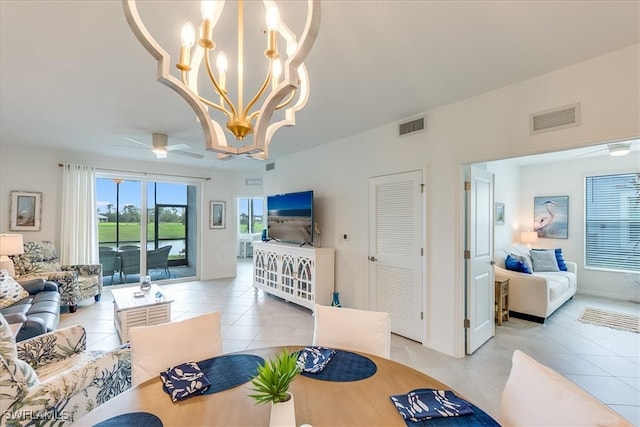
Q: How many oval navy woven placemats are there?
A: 4